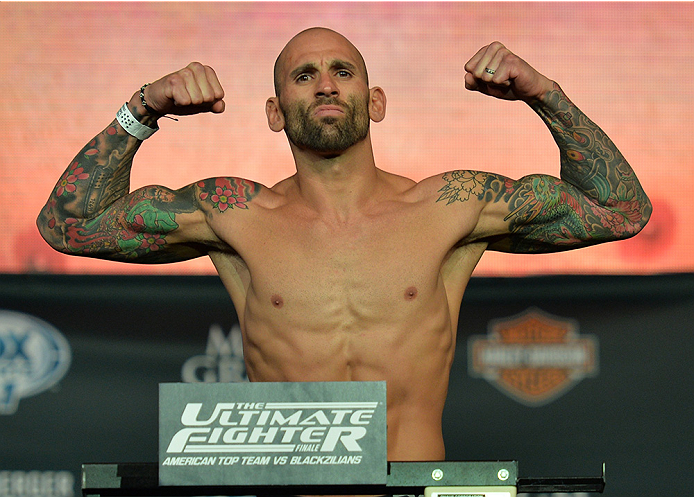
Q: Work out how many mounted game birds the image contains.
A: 0